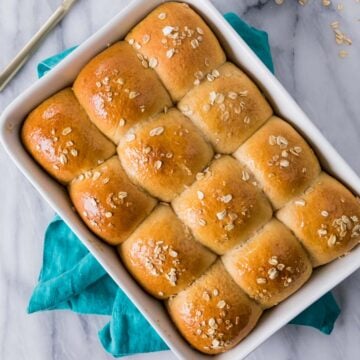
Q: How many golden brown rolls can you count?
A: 12